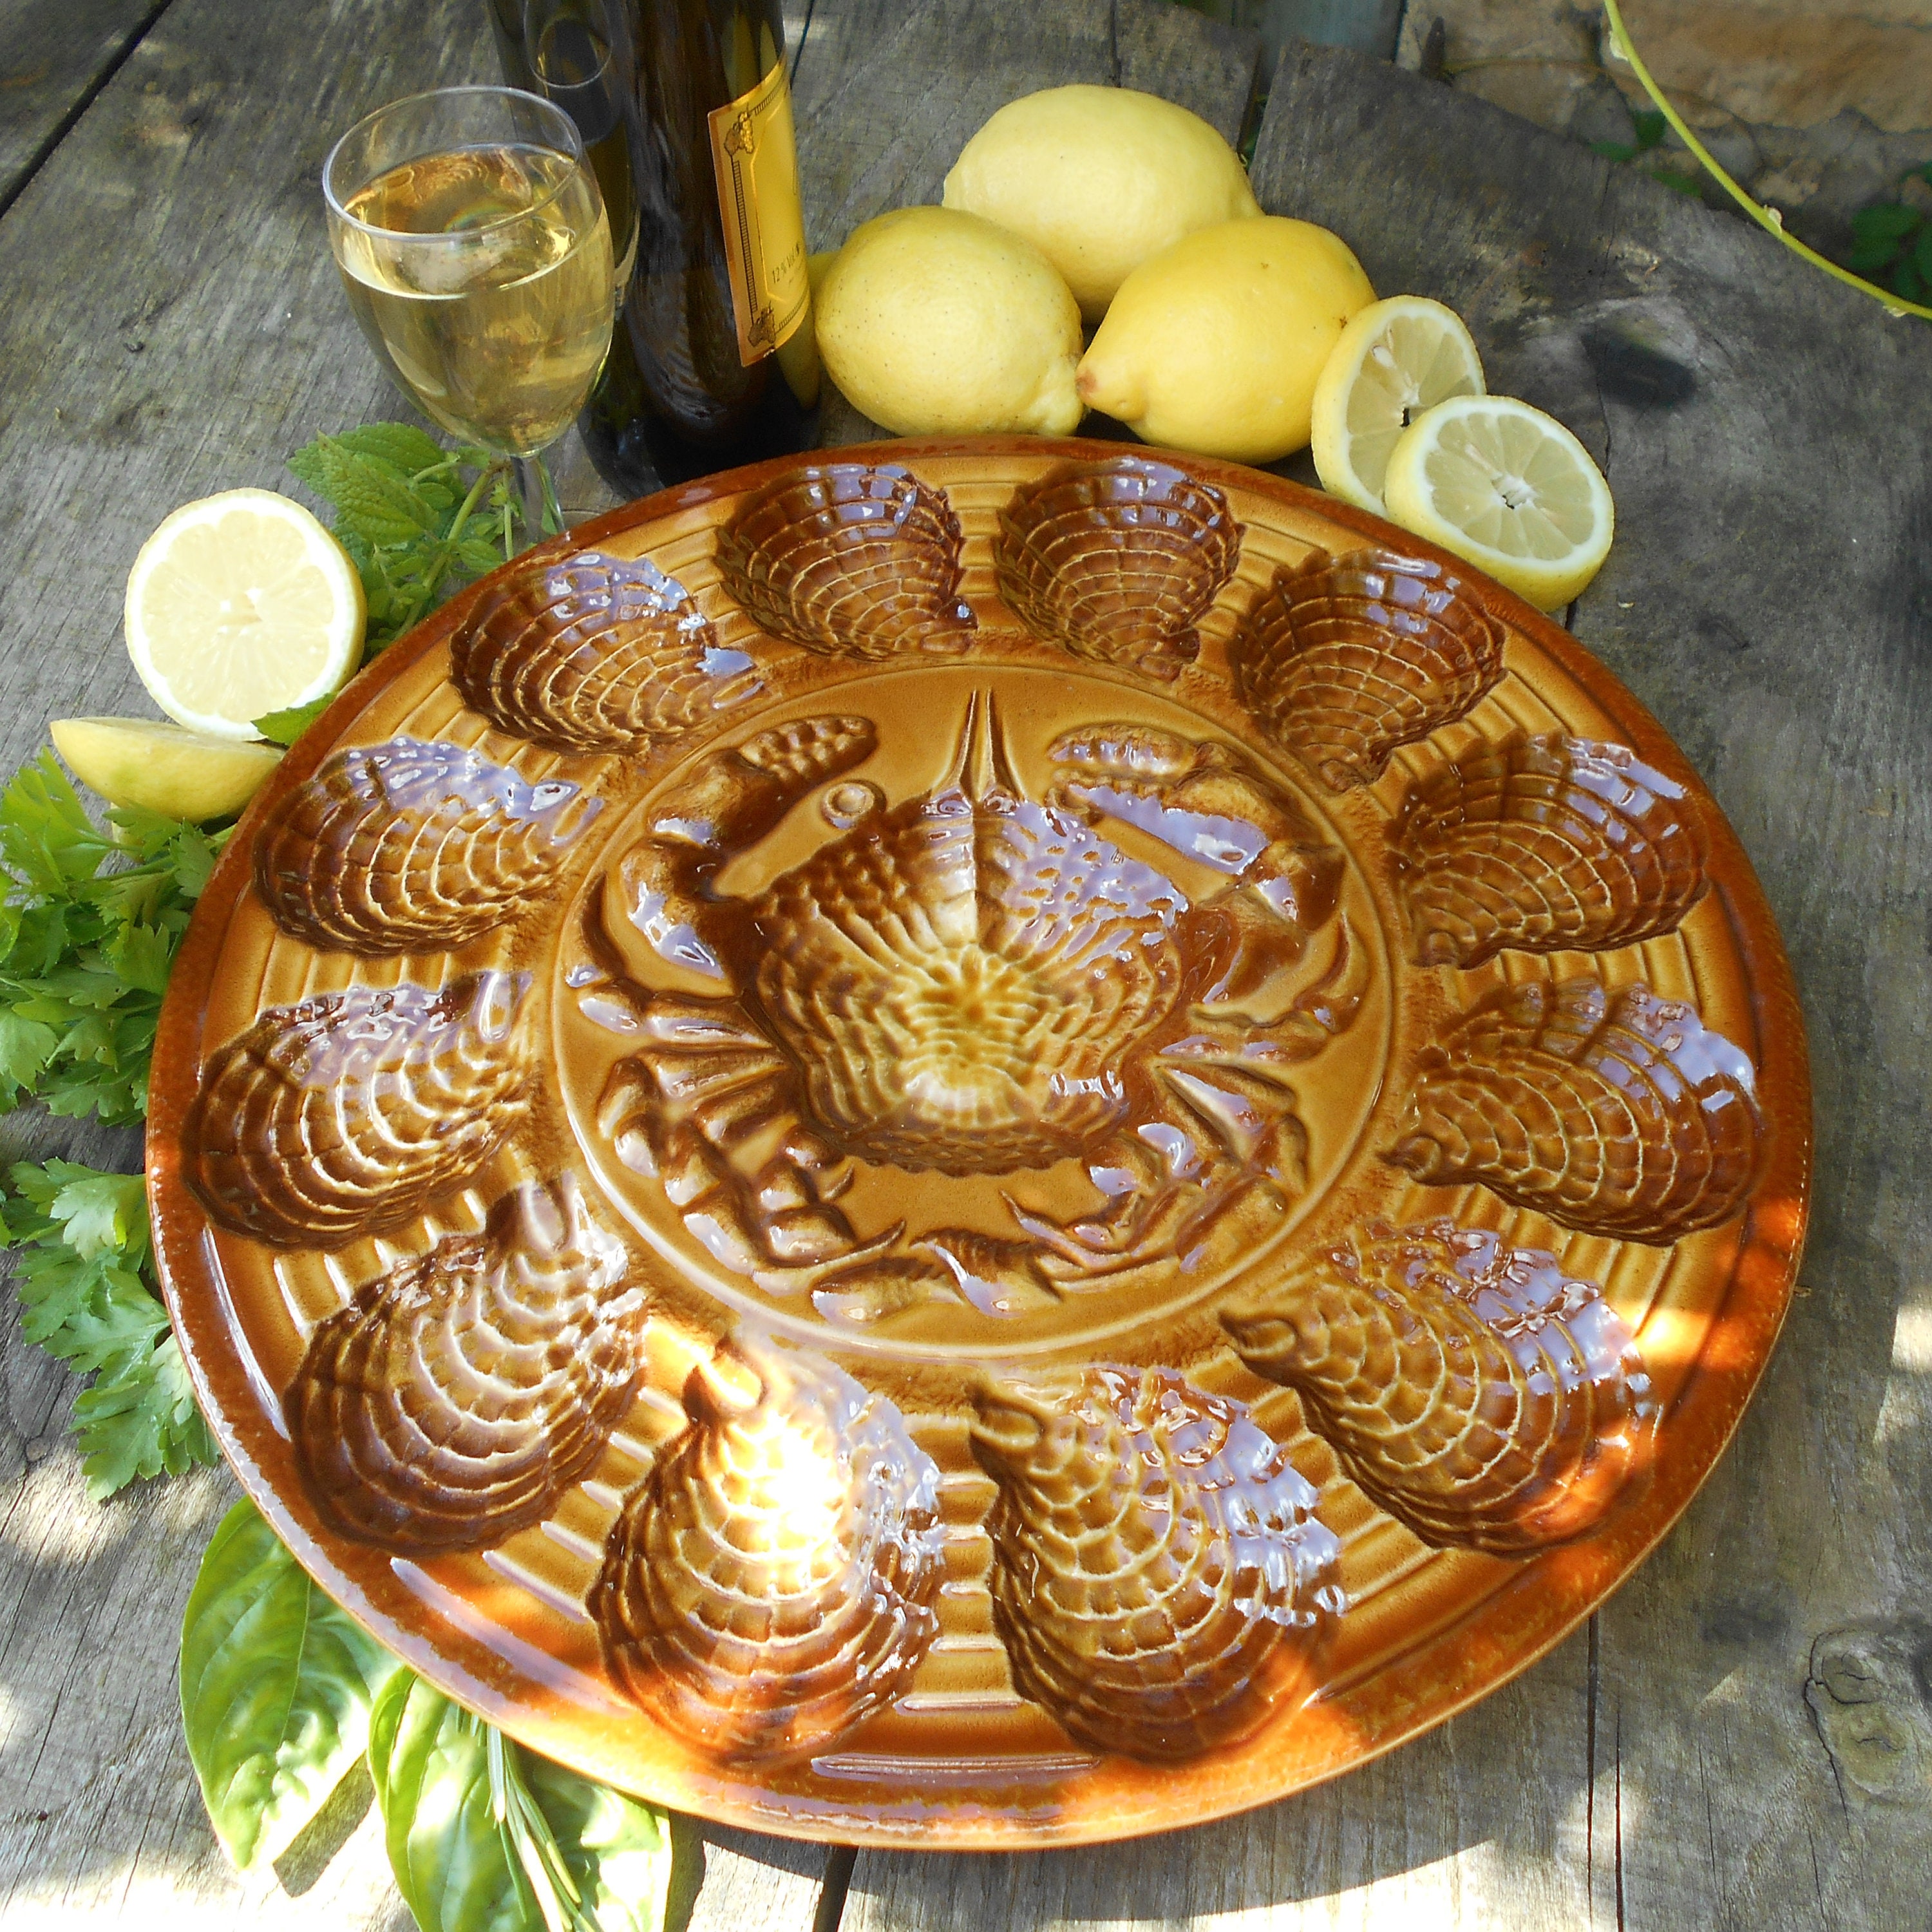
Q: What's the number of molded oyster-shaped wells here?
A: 12